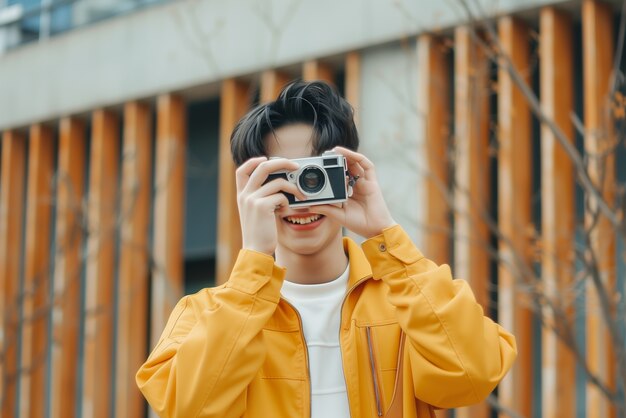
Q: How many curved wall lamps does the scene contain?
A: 0